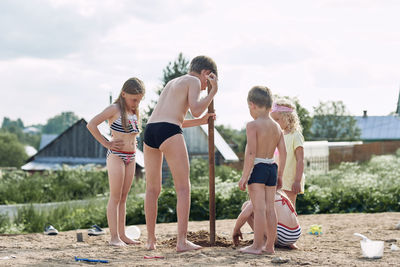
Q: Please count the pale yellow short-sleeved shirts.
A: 1